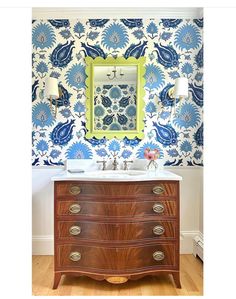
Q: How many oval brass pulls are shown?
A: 8